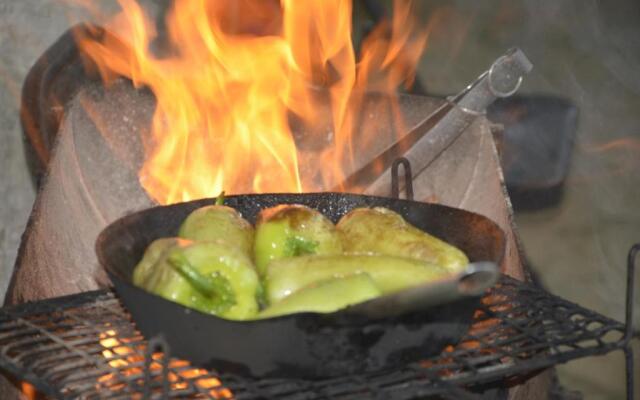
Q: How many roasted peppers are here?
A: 6